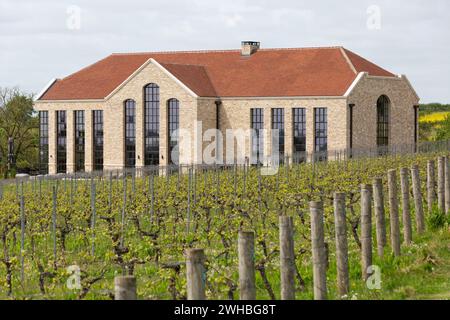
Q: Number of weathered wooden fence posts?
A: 14